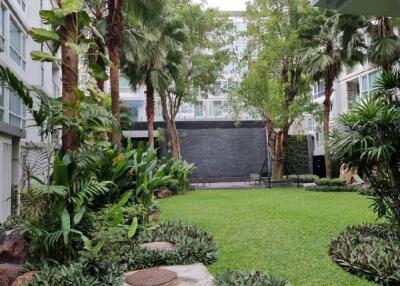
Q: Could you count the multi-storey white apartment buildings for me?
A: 3